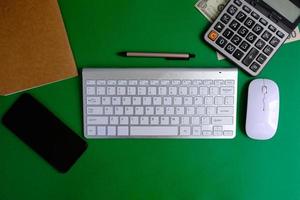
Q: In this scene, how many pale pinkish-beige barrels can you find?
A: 1